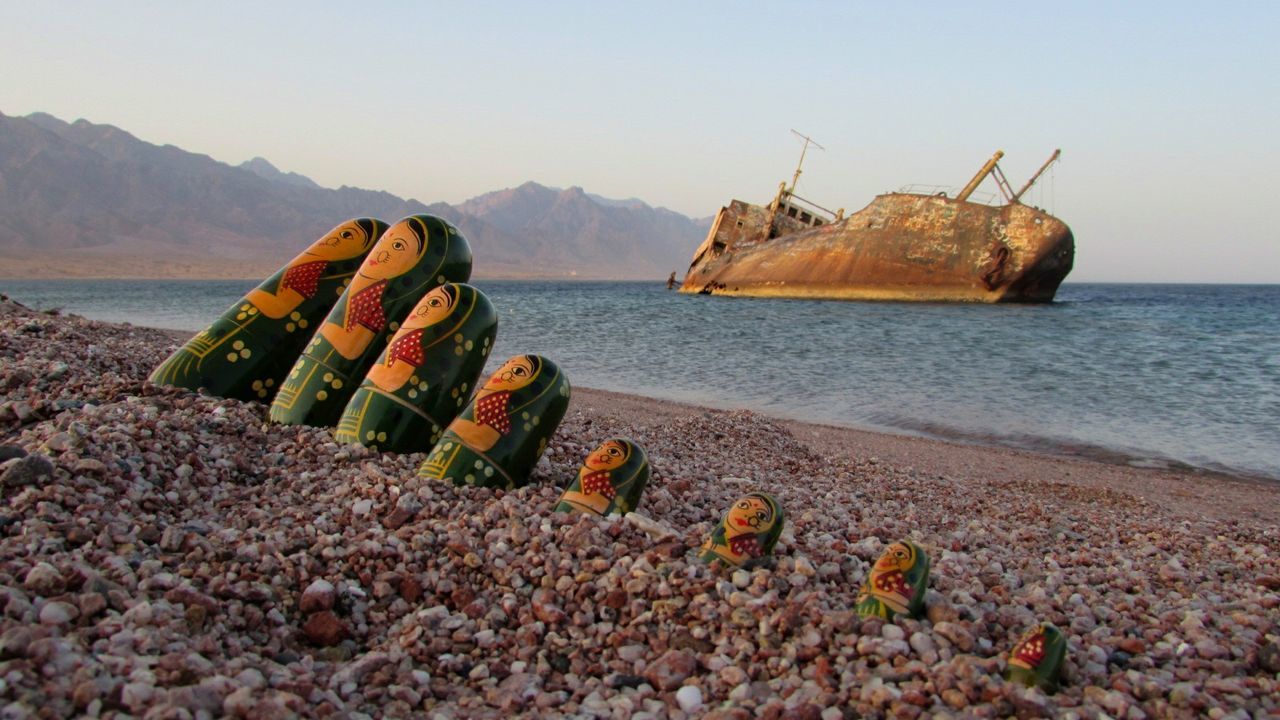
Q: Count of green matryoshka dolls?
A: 8